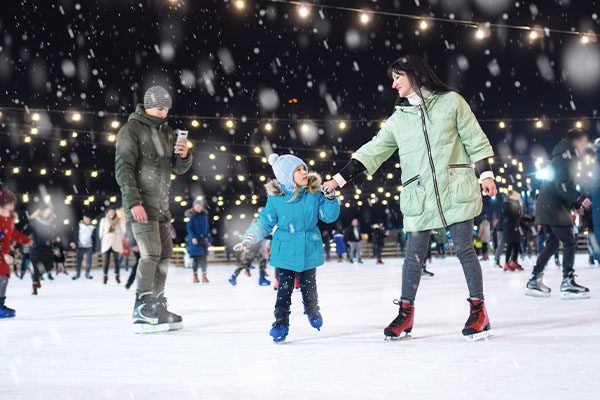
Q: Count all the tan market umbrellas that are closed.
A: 0